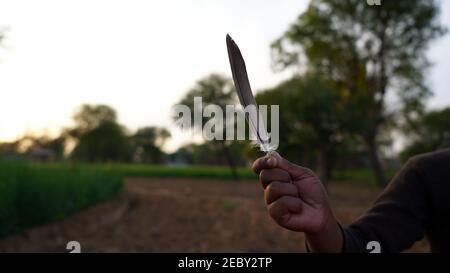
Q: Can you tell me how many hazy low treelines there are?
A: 1